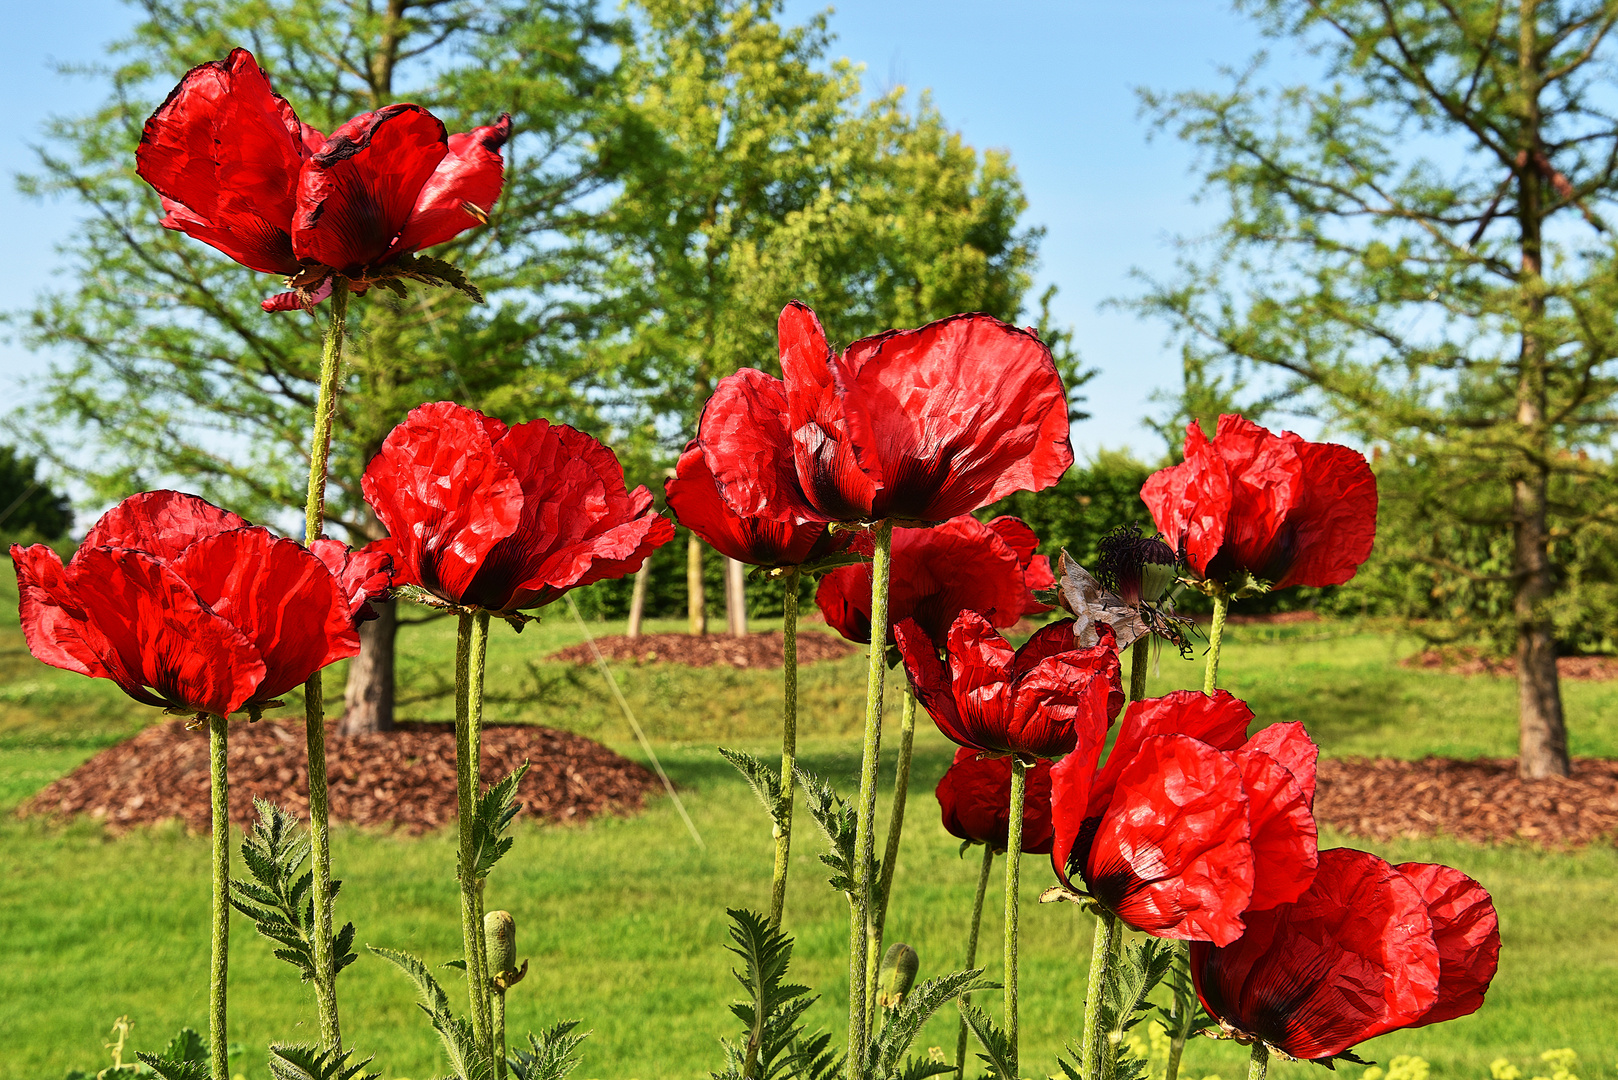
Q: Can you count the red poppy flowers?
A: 11